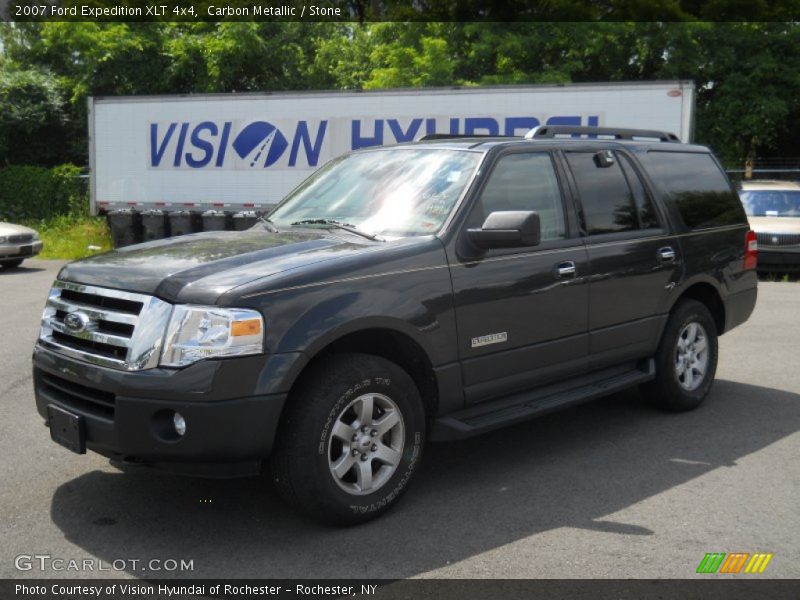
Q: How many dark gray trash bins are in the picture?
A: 5